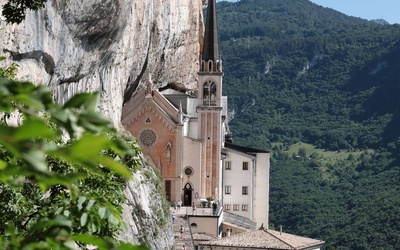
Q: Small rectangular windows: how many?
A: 7